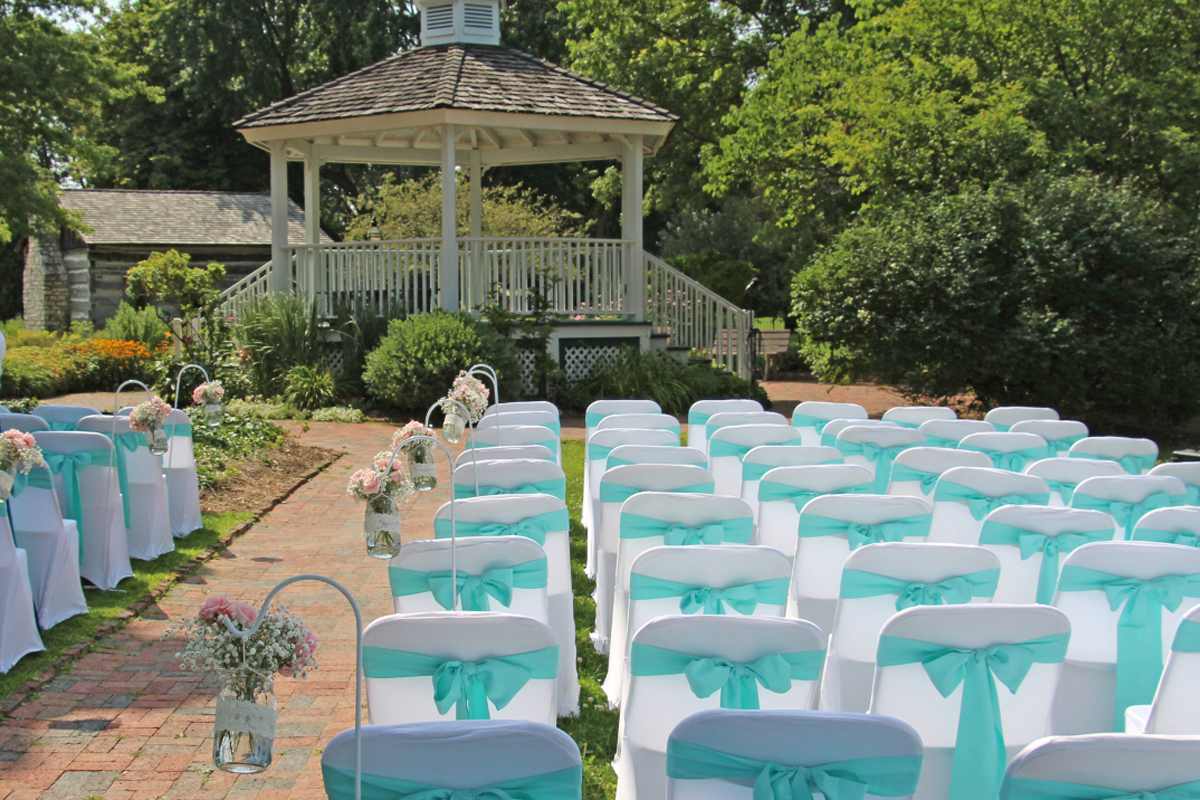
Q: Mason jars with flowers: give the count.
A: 7